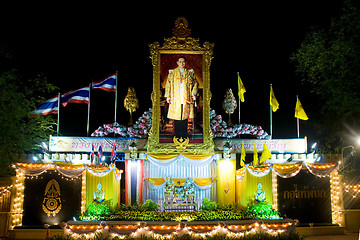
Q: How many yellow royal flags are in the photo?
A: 6